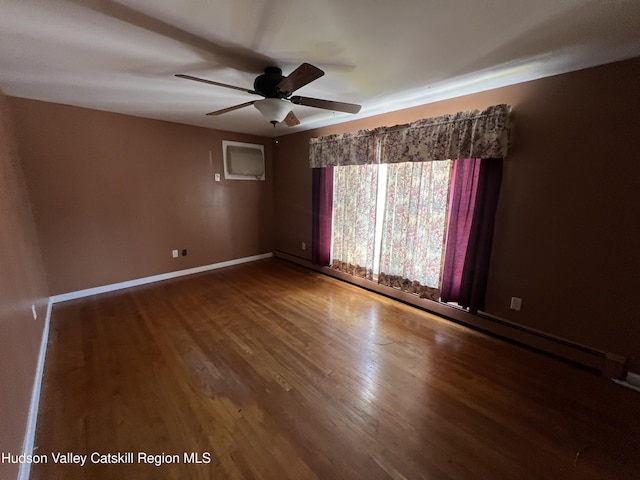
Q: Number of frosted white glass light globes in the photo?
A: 1